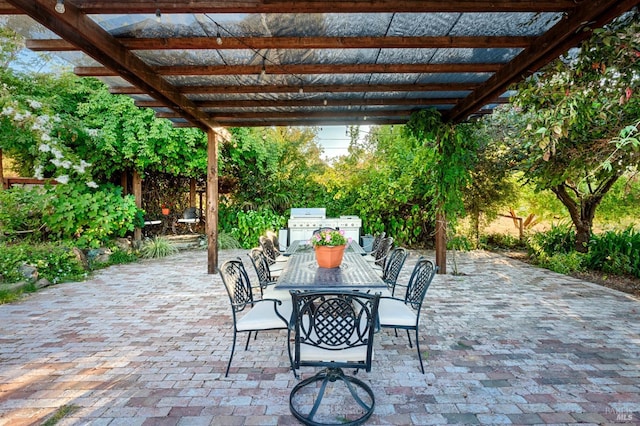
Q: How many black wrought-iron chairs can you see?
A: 10